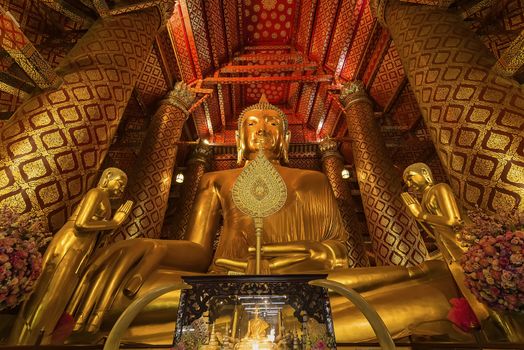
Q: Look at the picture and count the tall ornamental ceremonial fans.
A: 1